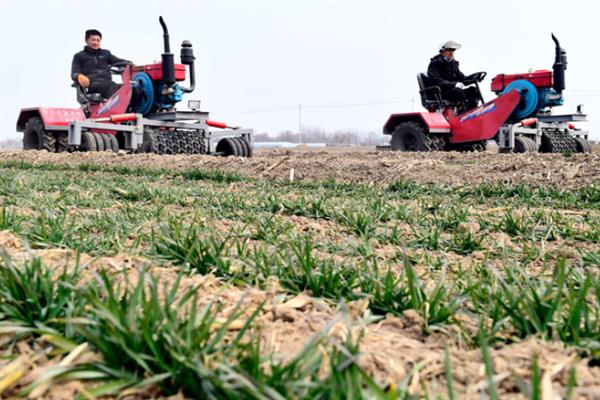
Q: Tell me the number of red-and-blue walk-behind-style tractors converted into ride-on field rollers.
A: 2